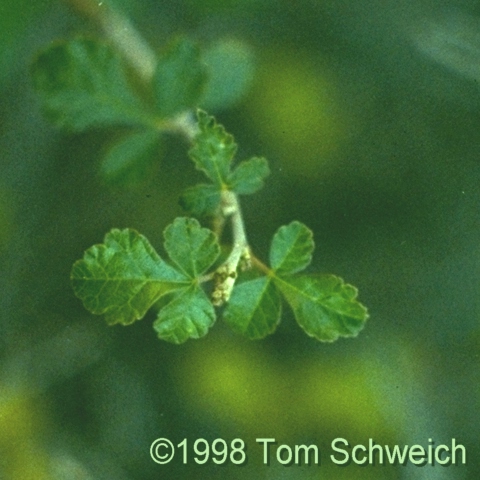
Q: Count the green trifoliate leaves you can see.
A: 4